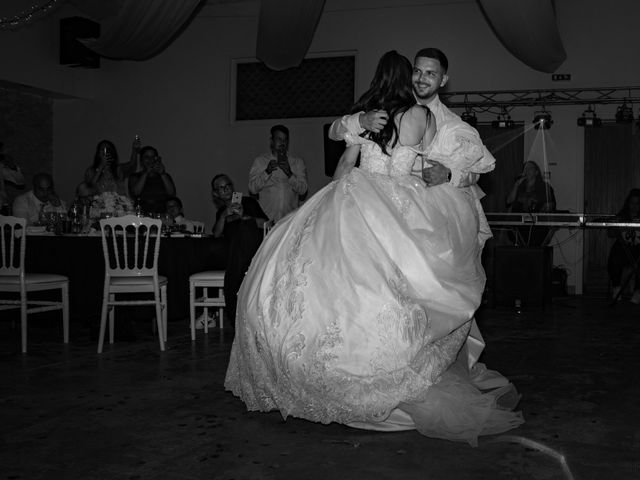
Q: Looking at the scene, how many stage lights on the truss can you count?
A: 5